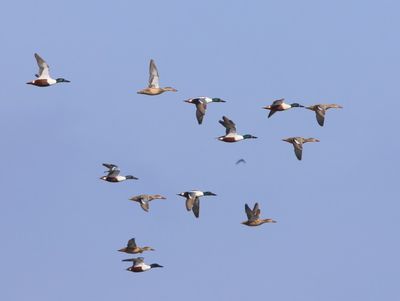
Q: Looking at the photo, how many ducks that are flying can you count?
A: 13